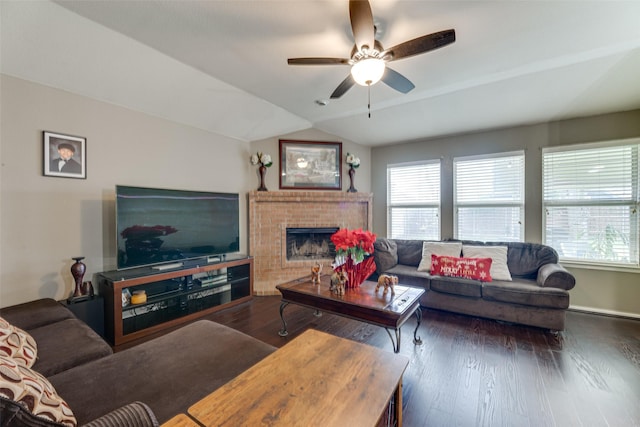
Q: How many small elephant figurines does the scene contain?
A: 3